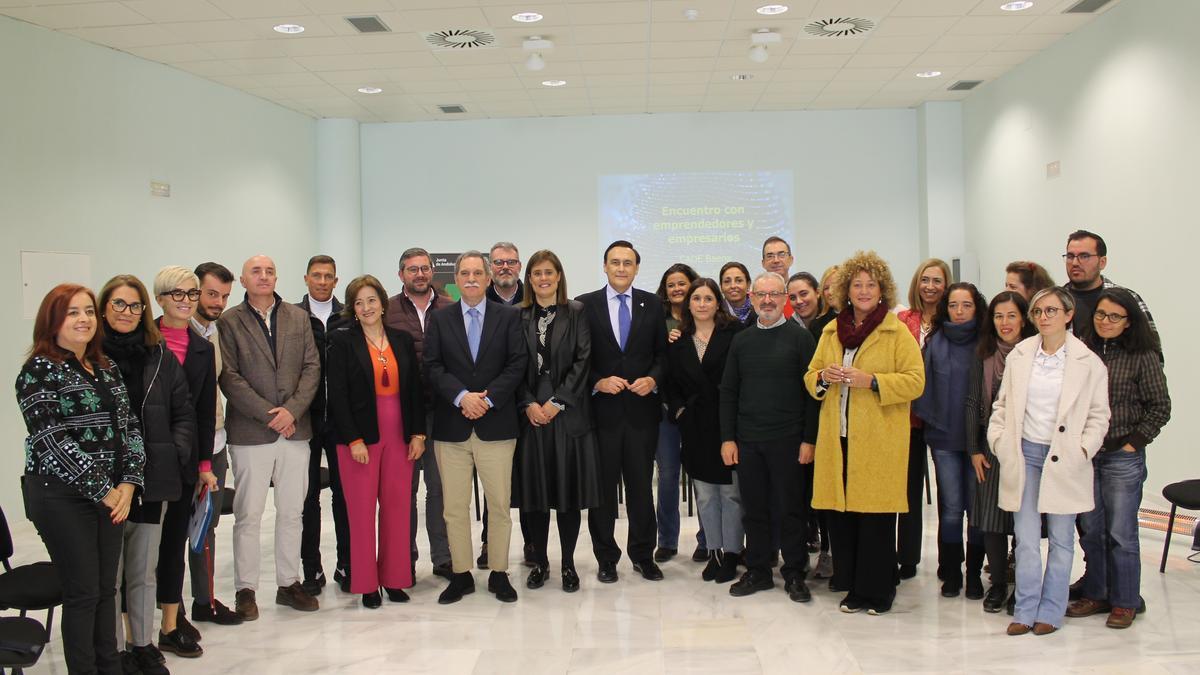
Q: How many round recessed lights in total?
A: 8